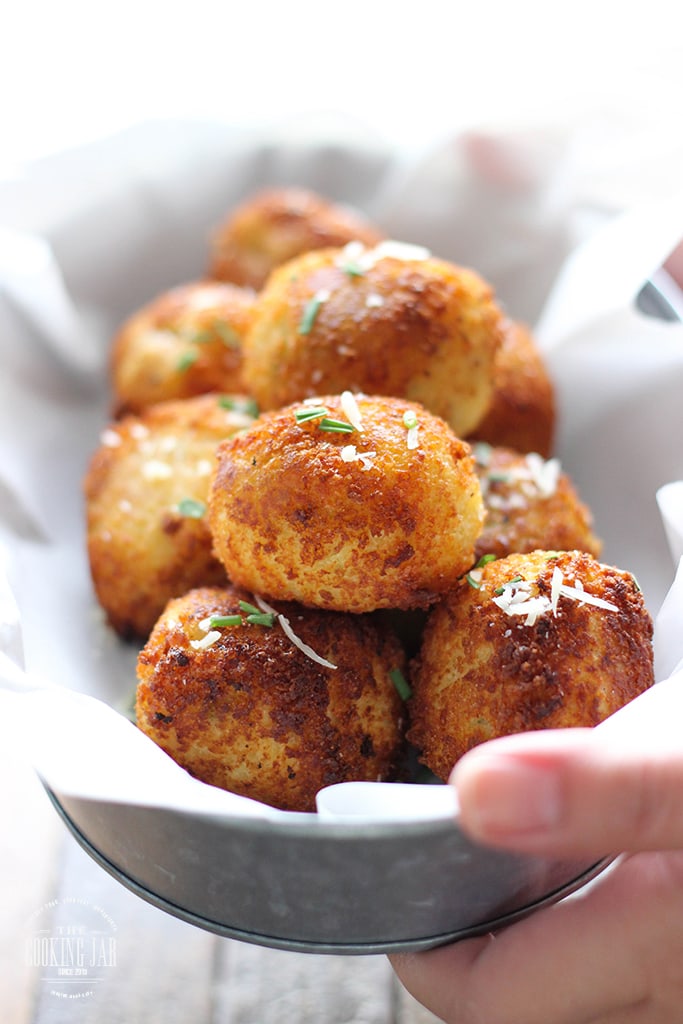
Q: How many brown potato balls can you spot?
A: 9